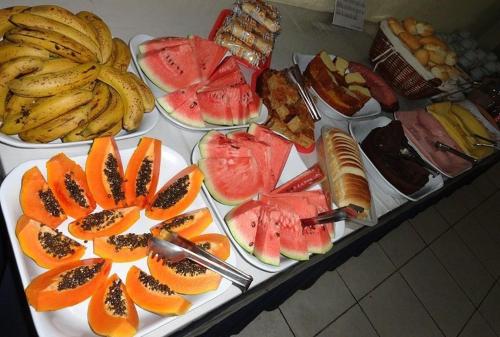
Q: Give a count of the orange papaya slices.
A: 14